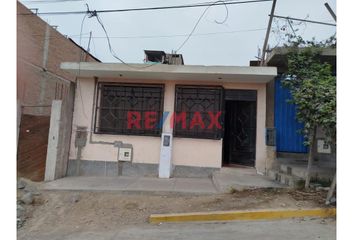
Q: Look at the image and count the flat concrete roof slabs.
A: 2